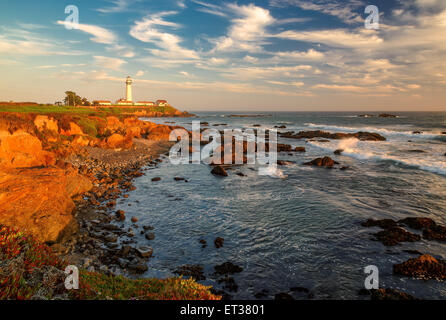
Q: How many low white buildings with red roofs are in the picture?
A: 4